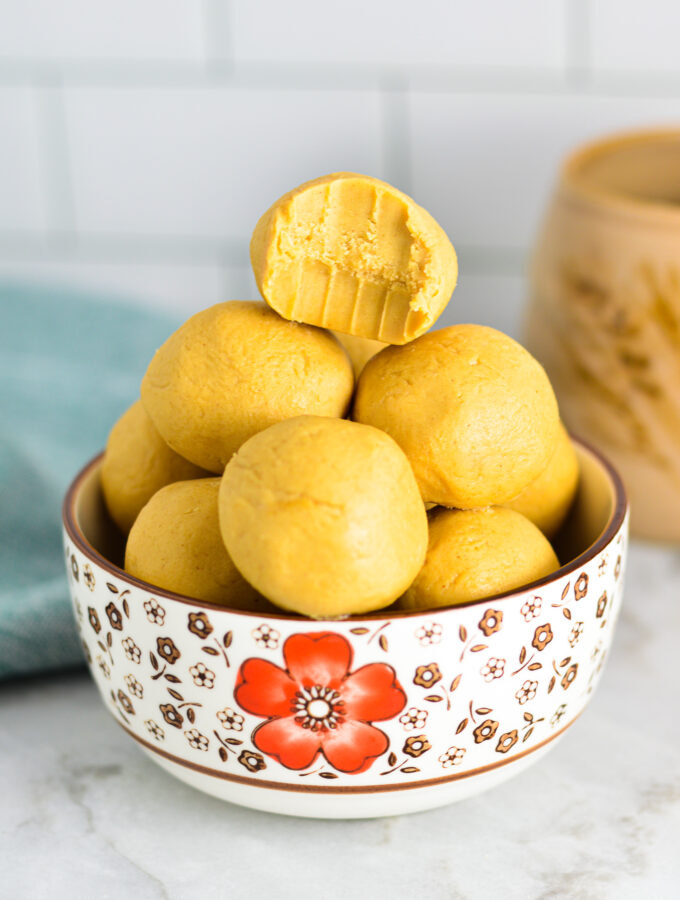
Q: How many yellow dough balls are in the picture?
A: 9